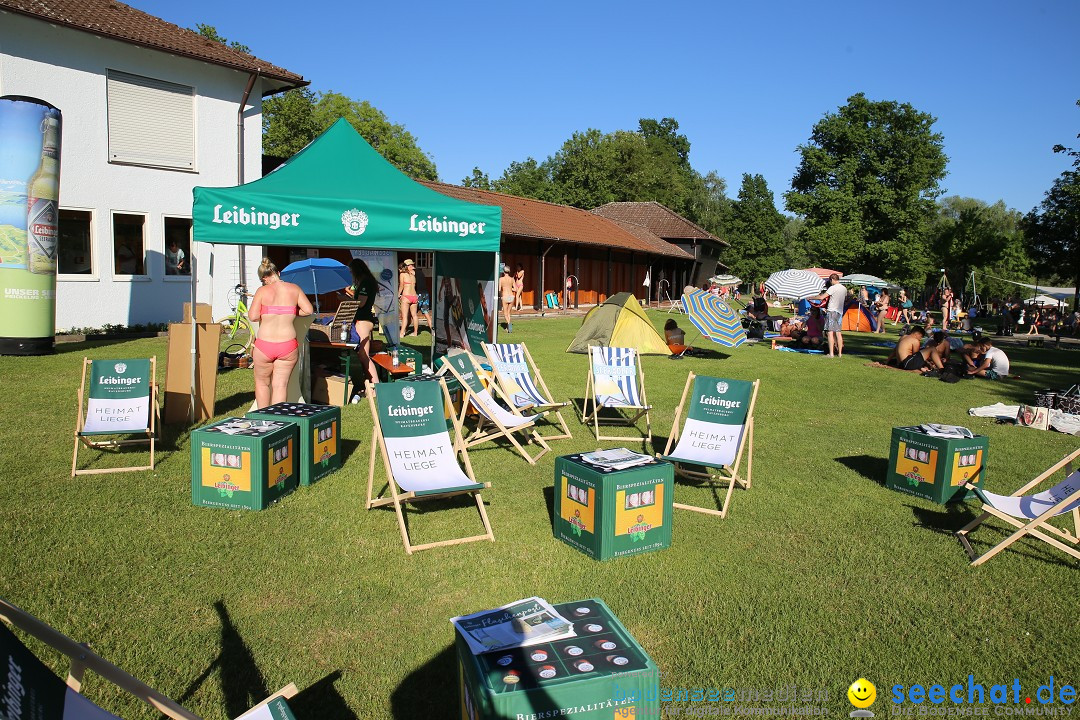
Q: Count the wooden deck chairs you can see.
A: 8